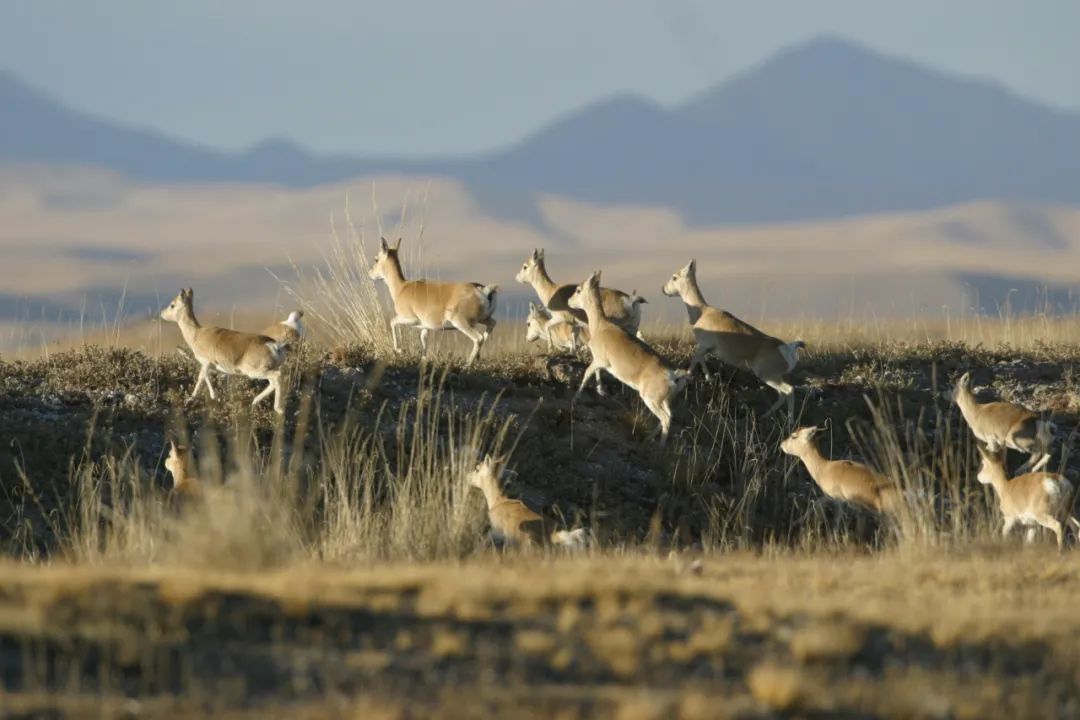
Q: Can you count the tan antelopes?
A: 12